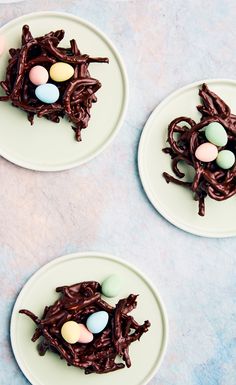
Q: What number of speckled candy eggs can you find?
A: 10